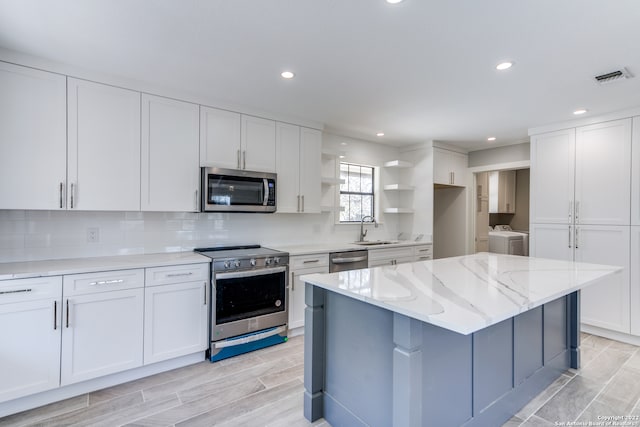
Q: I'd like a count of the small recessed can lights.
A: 6